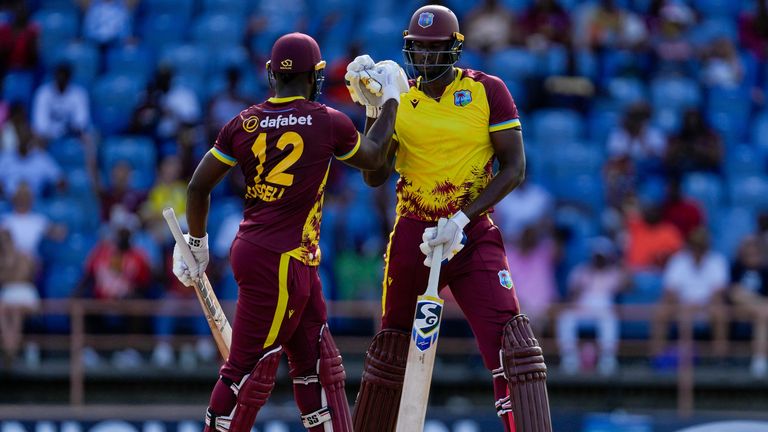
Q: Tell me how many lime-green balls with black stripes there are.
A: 0